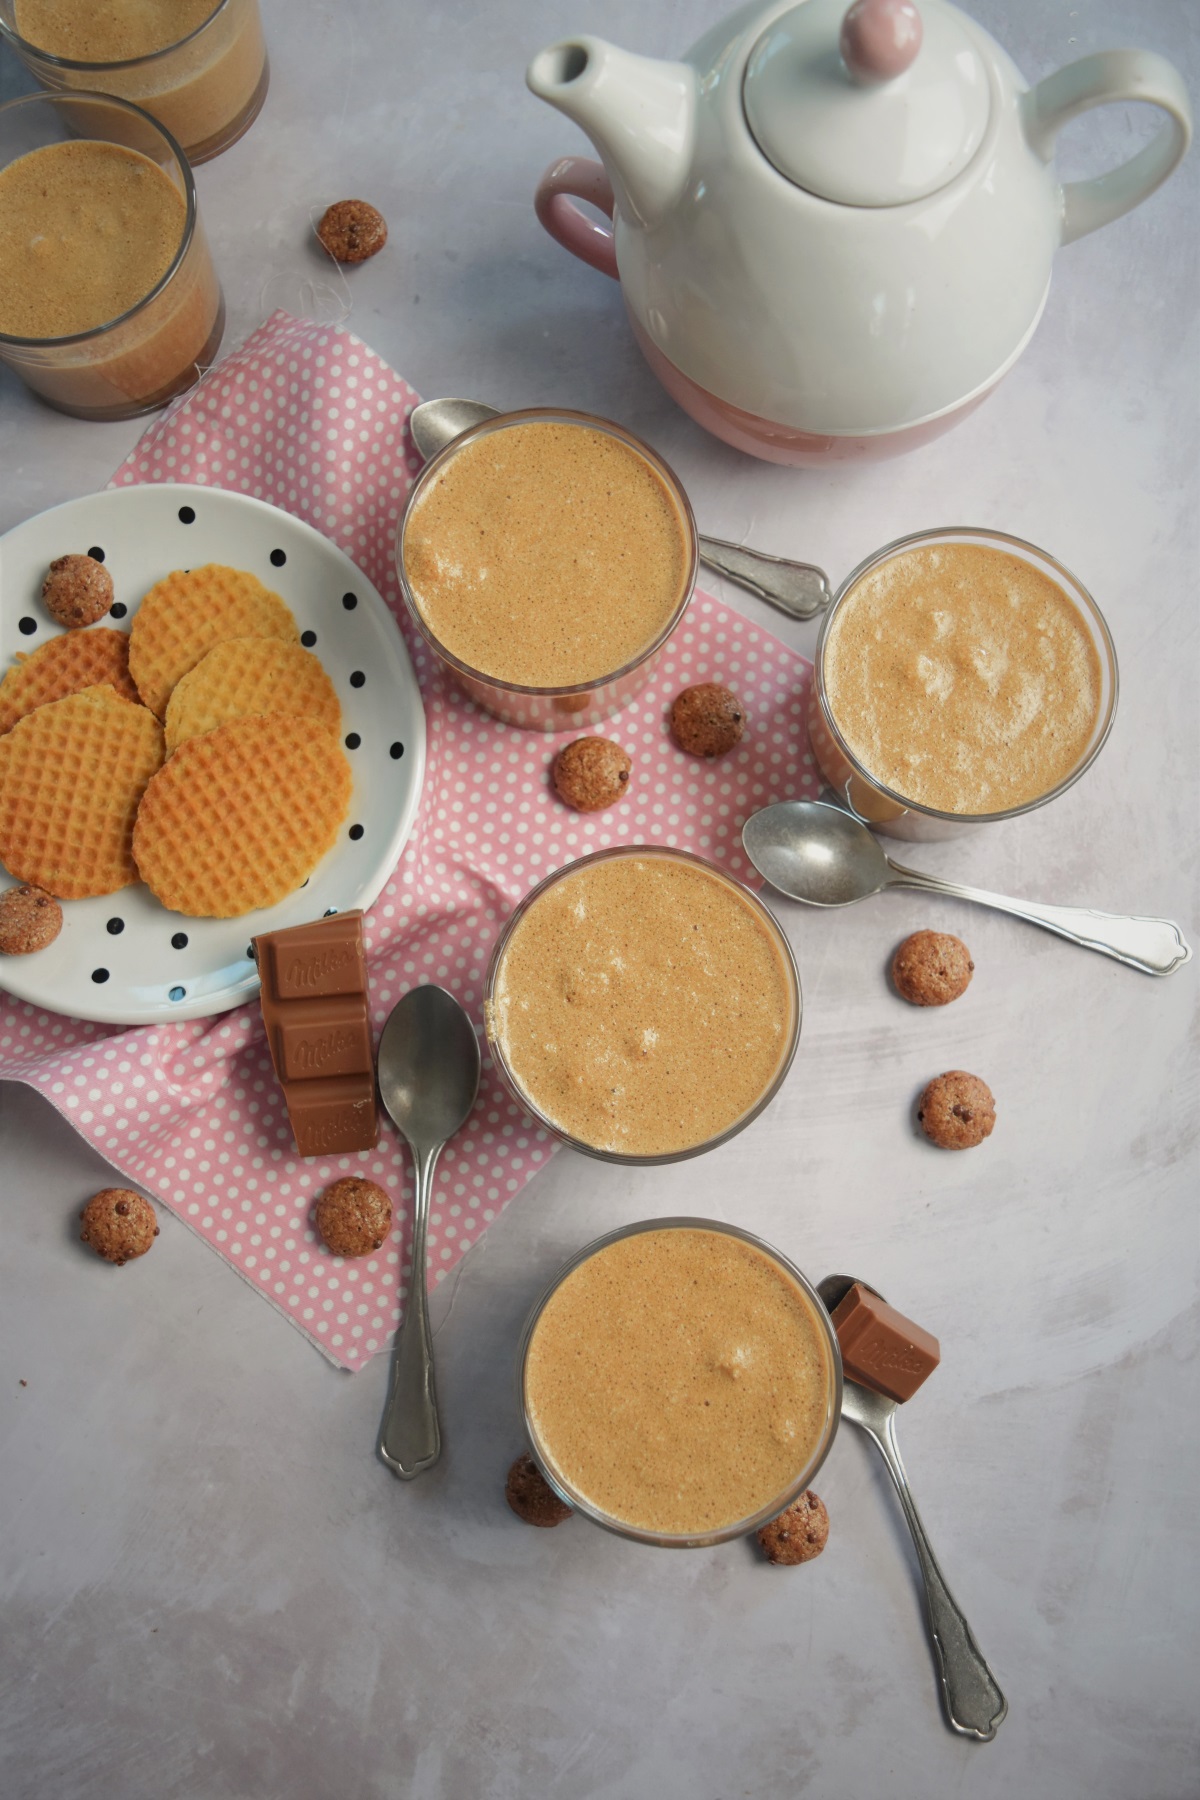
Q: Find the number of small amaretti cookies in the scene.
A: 11